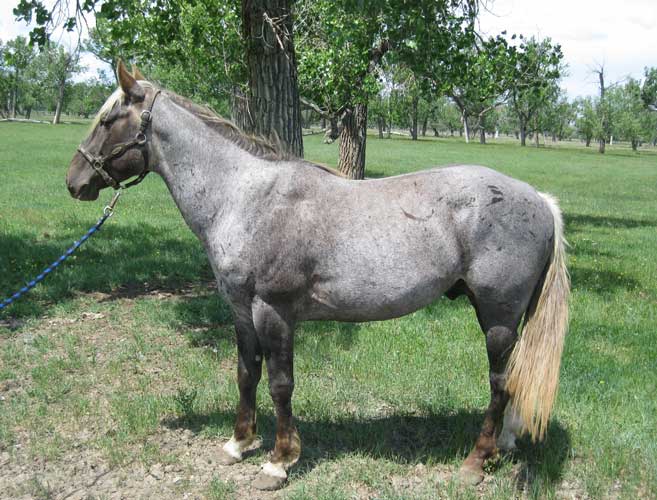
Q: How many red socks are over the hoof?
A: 0